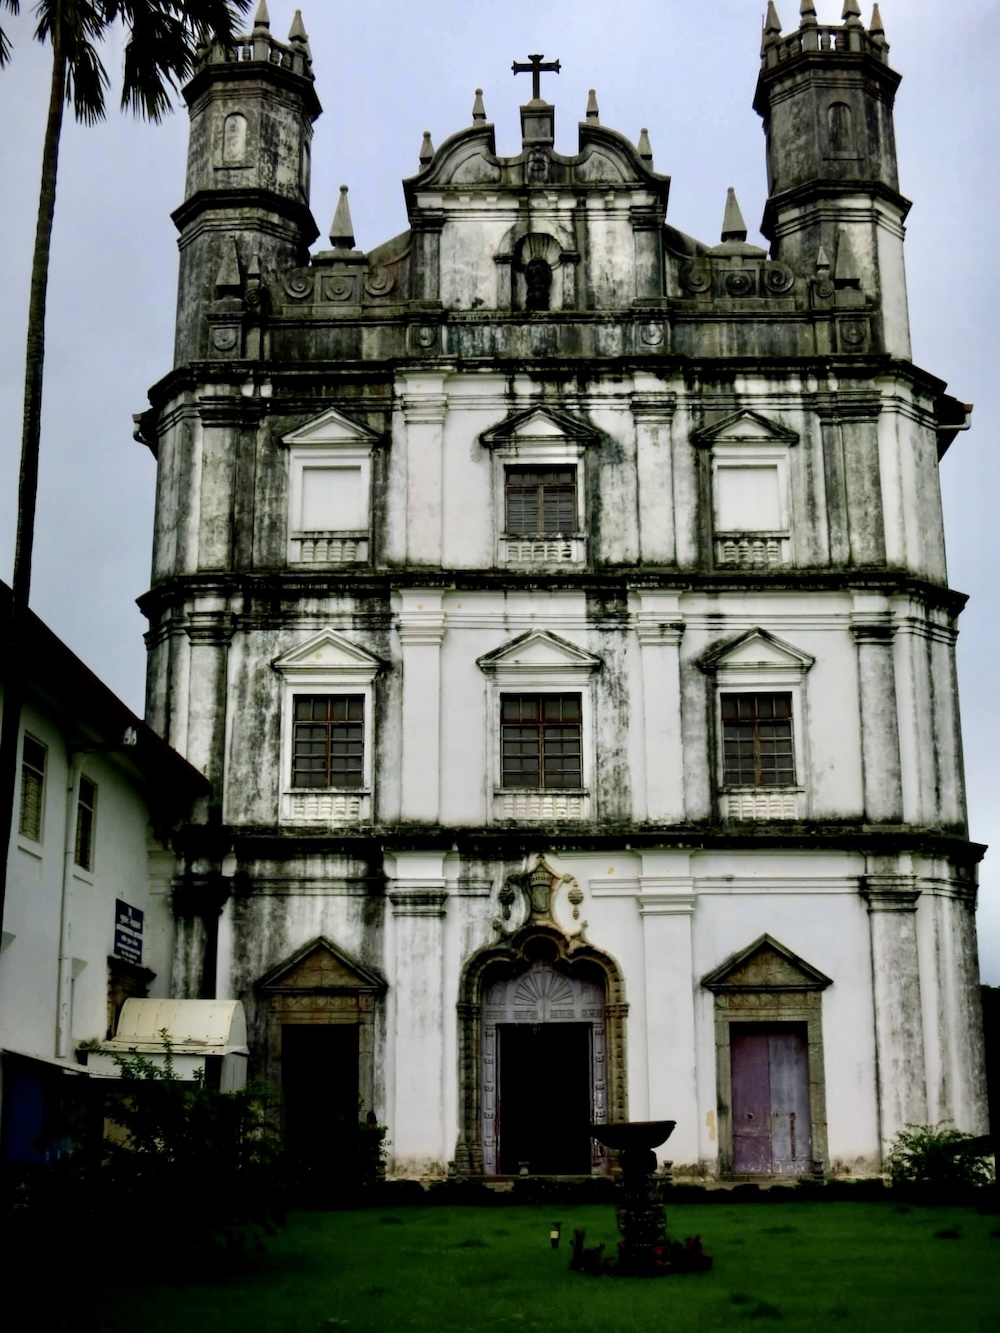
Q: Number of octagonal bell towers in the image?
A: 2